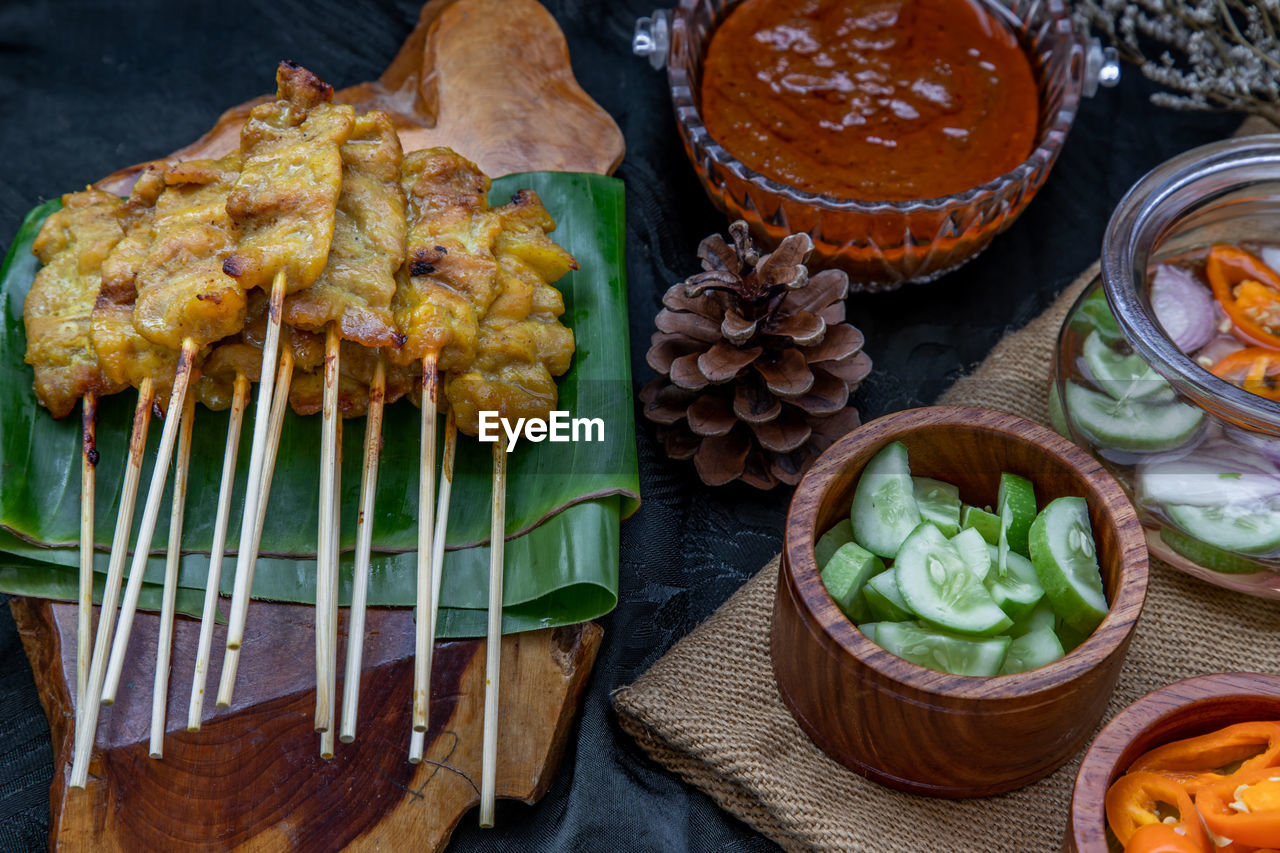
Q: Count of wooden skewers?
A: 13